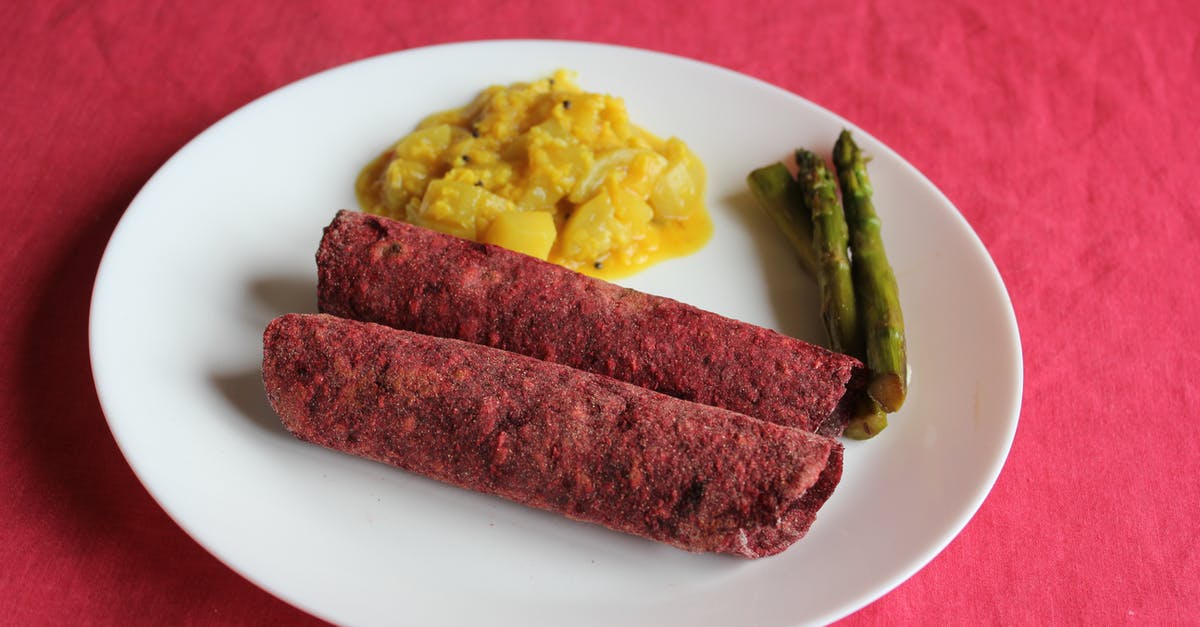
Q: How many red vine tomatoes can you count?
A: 0